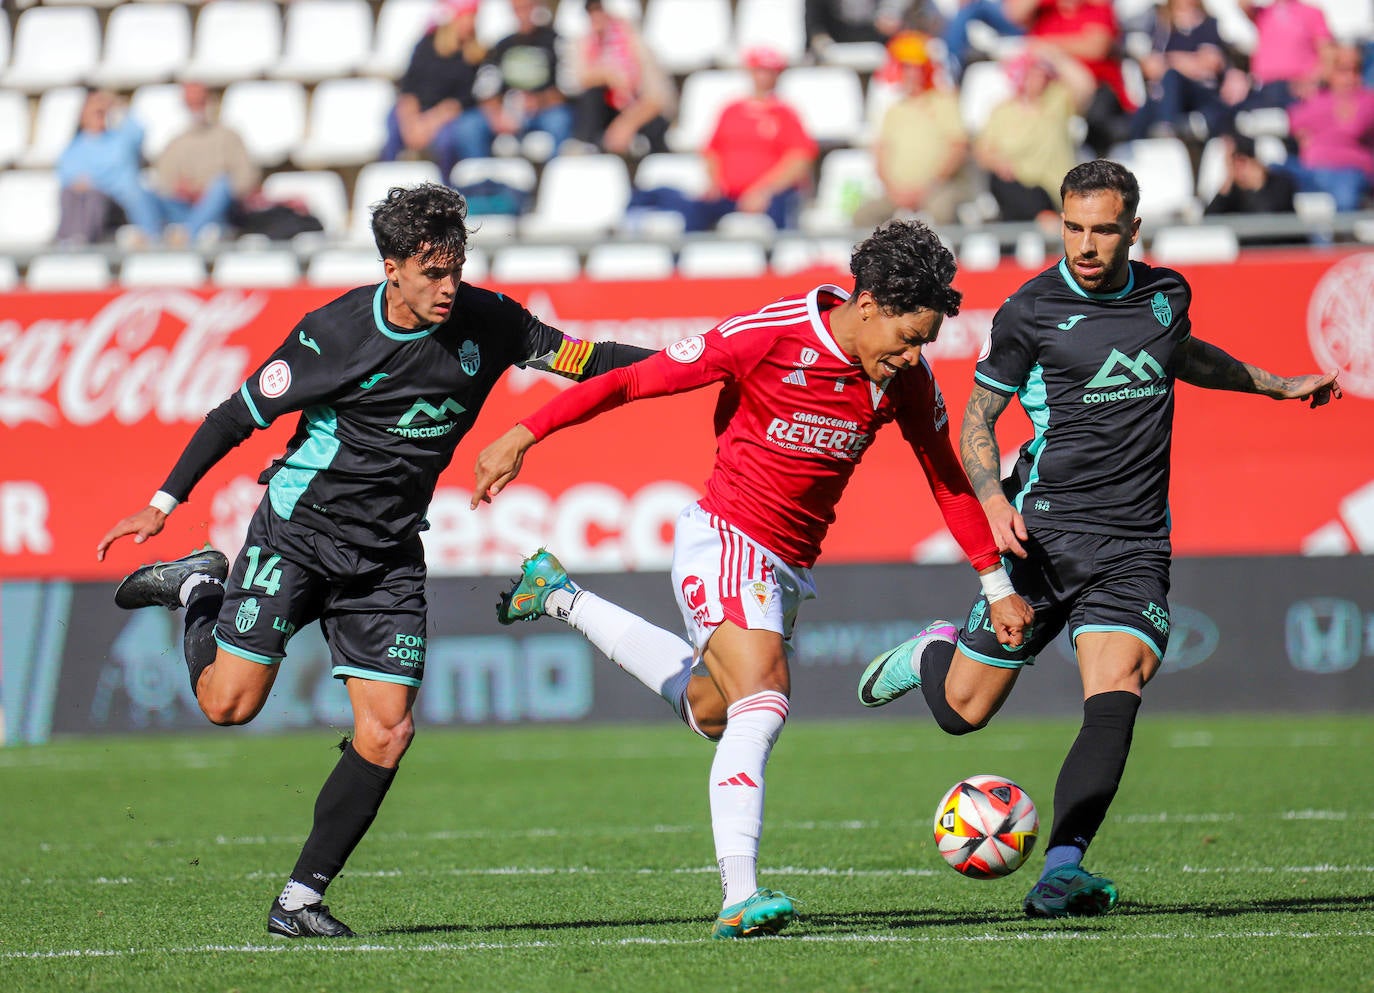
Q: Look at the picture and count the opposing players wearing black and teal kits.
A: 2